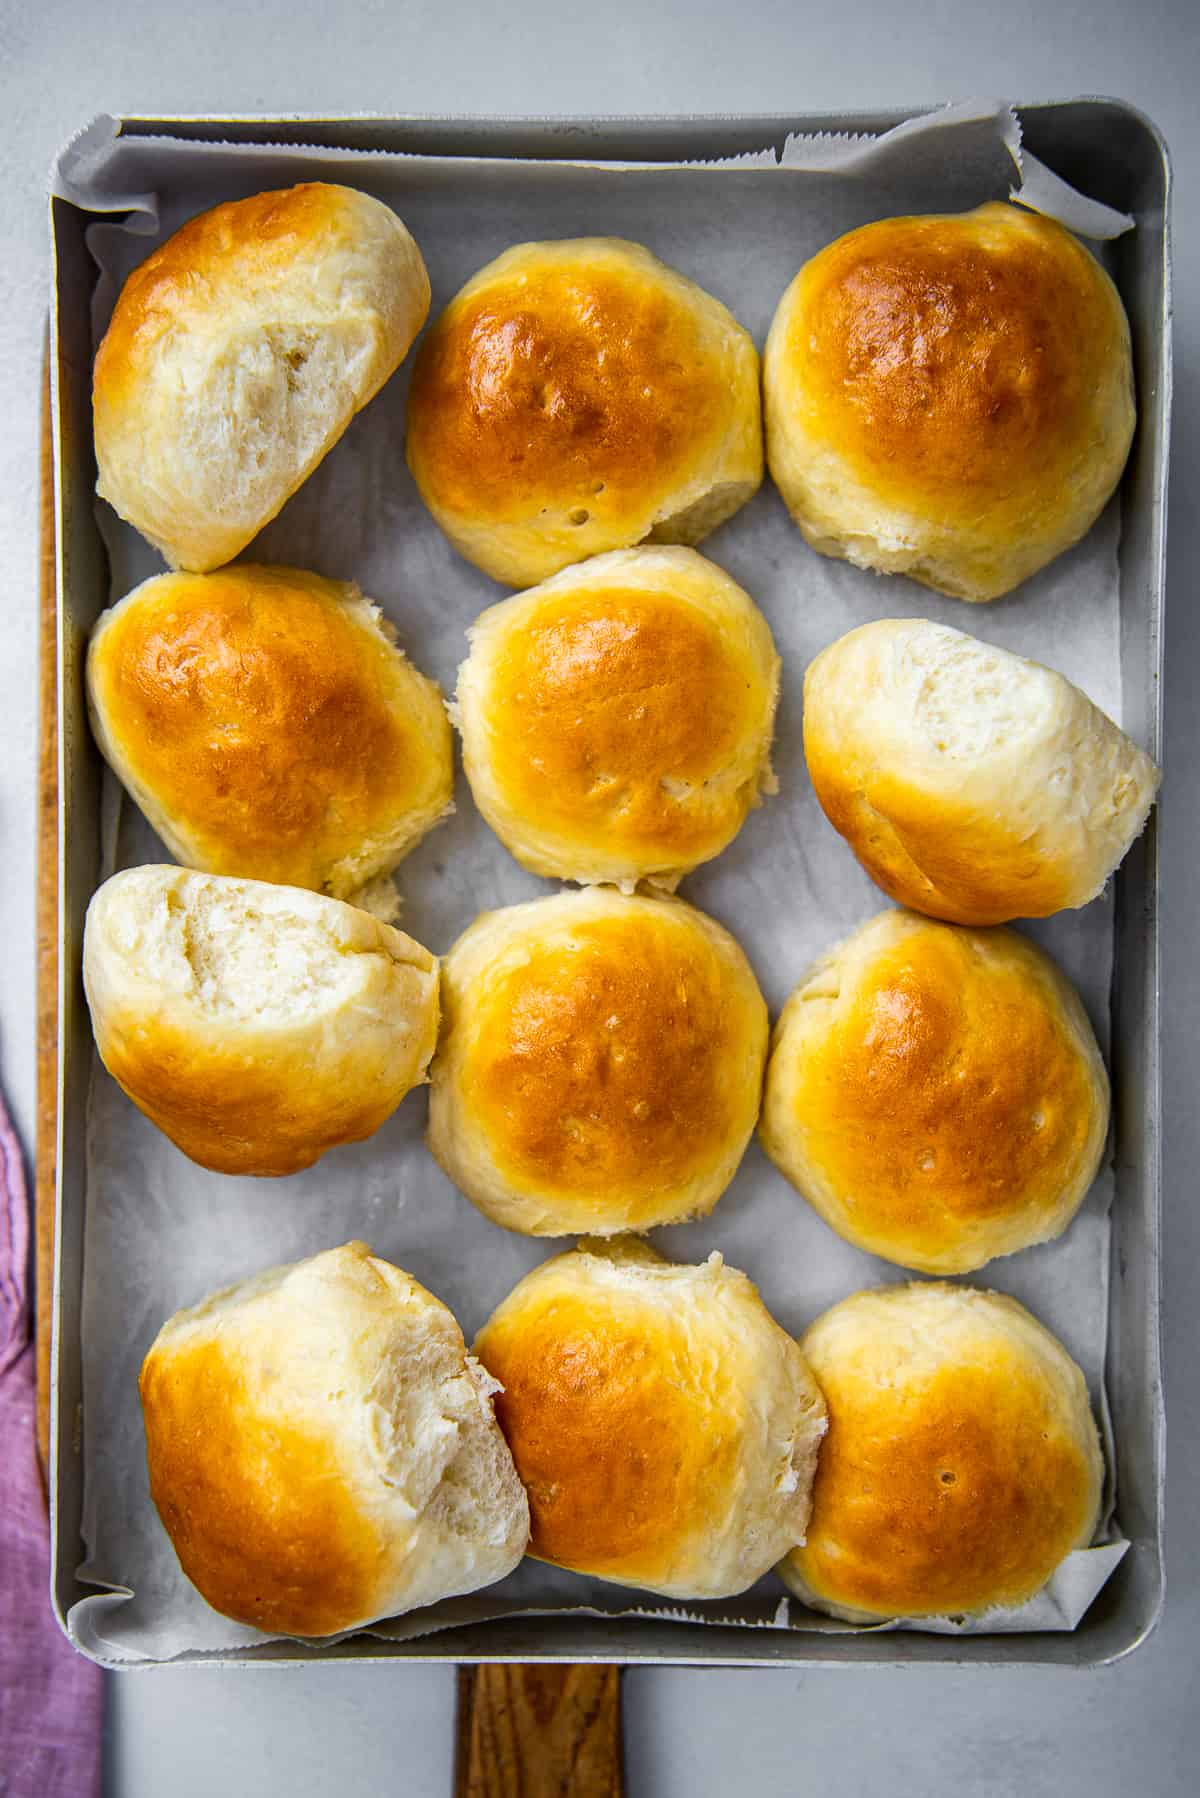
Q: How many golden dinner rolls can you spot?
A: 12